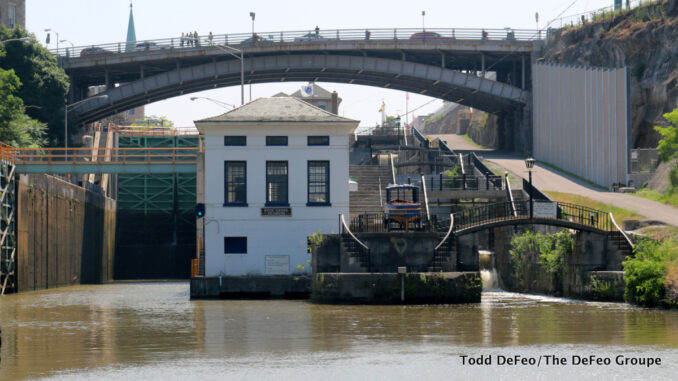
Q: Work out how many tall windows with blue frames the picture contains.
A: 3